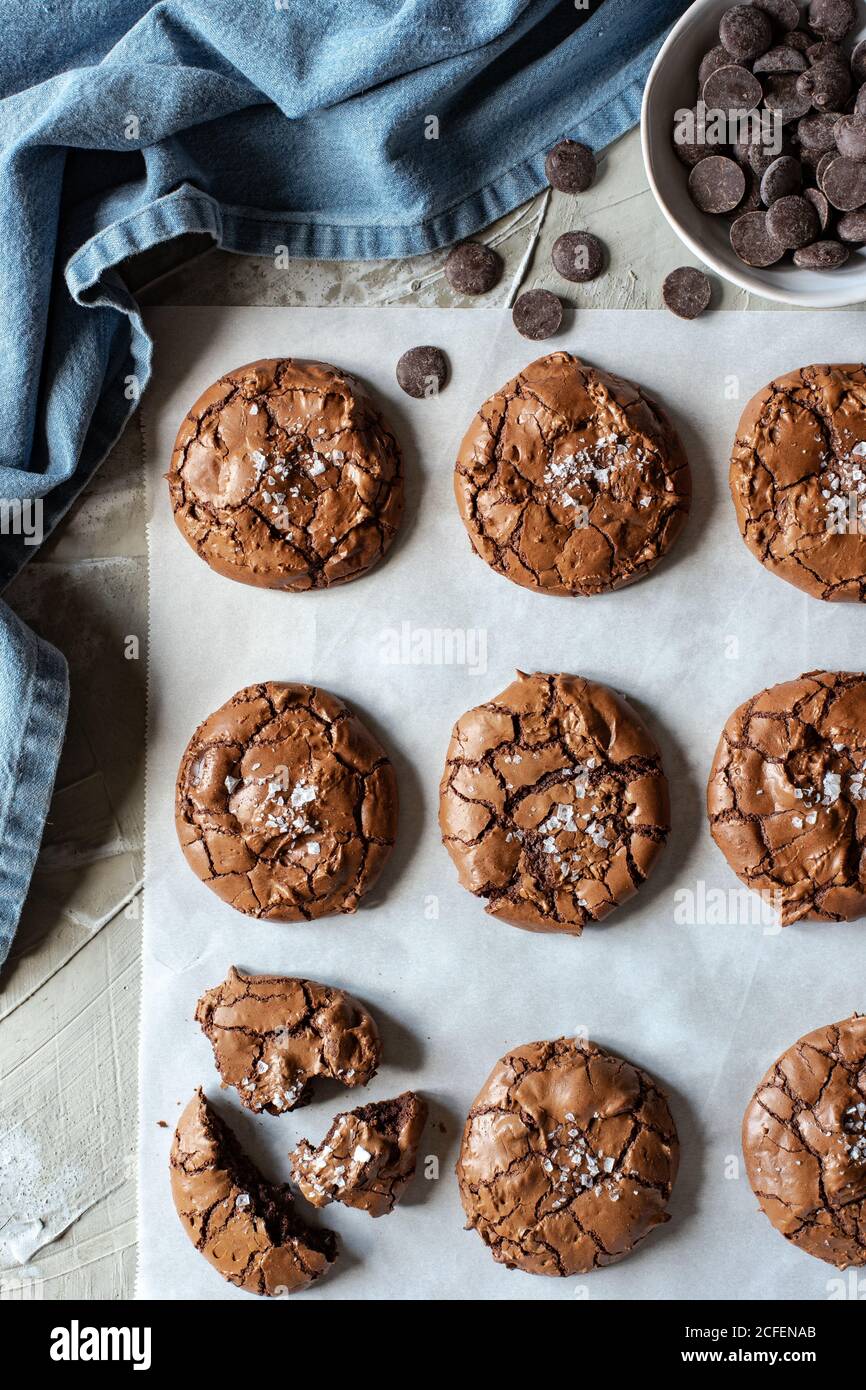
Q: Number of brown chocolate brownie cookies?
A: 9